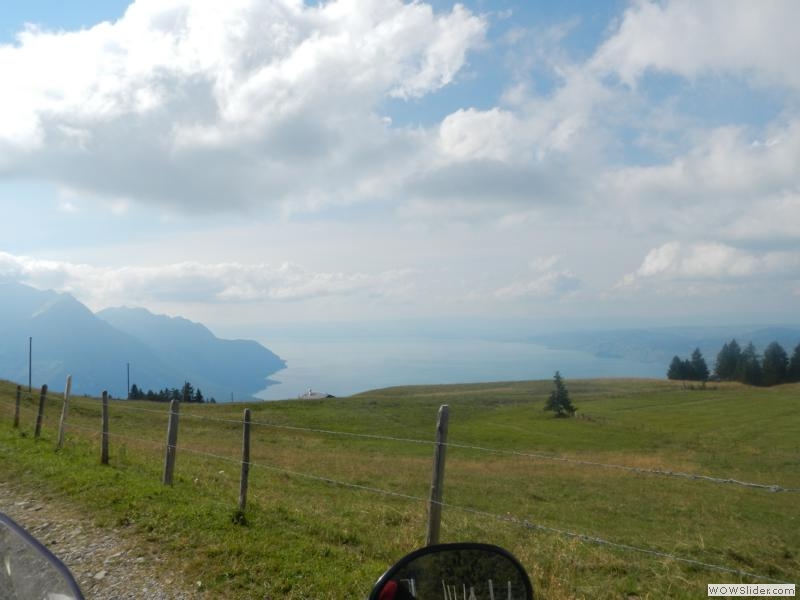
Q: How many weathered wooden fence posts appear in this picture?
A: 7